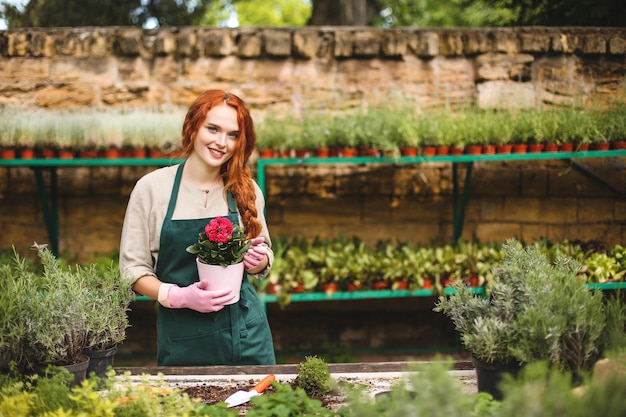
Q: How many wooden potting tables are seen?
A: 1